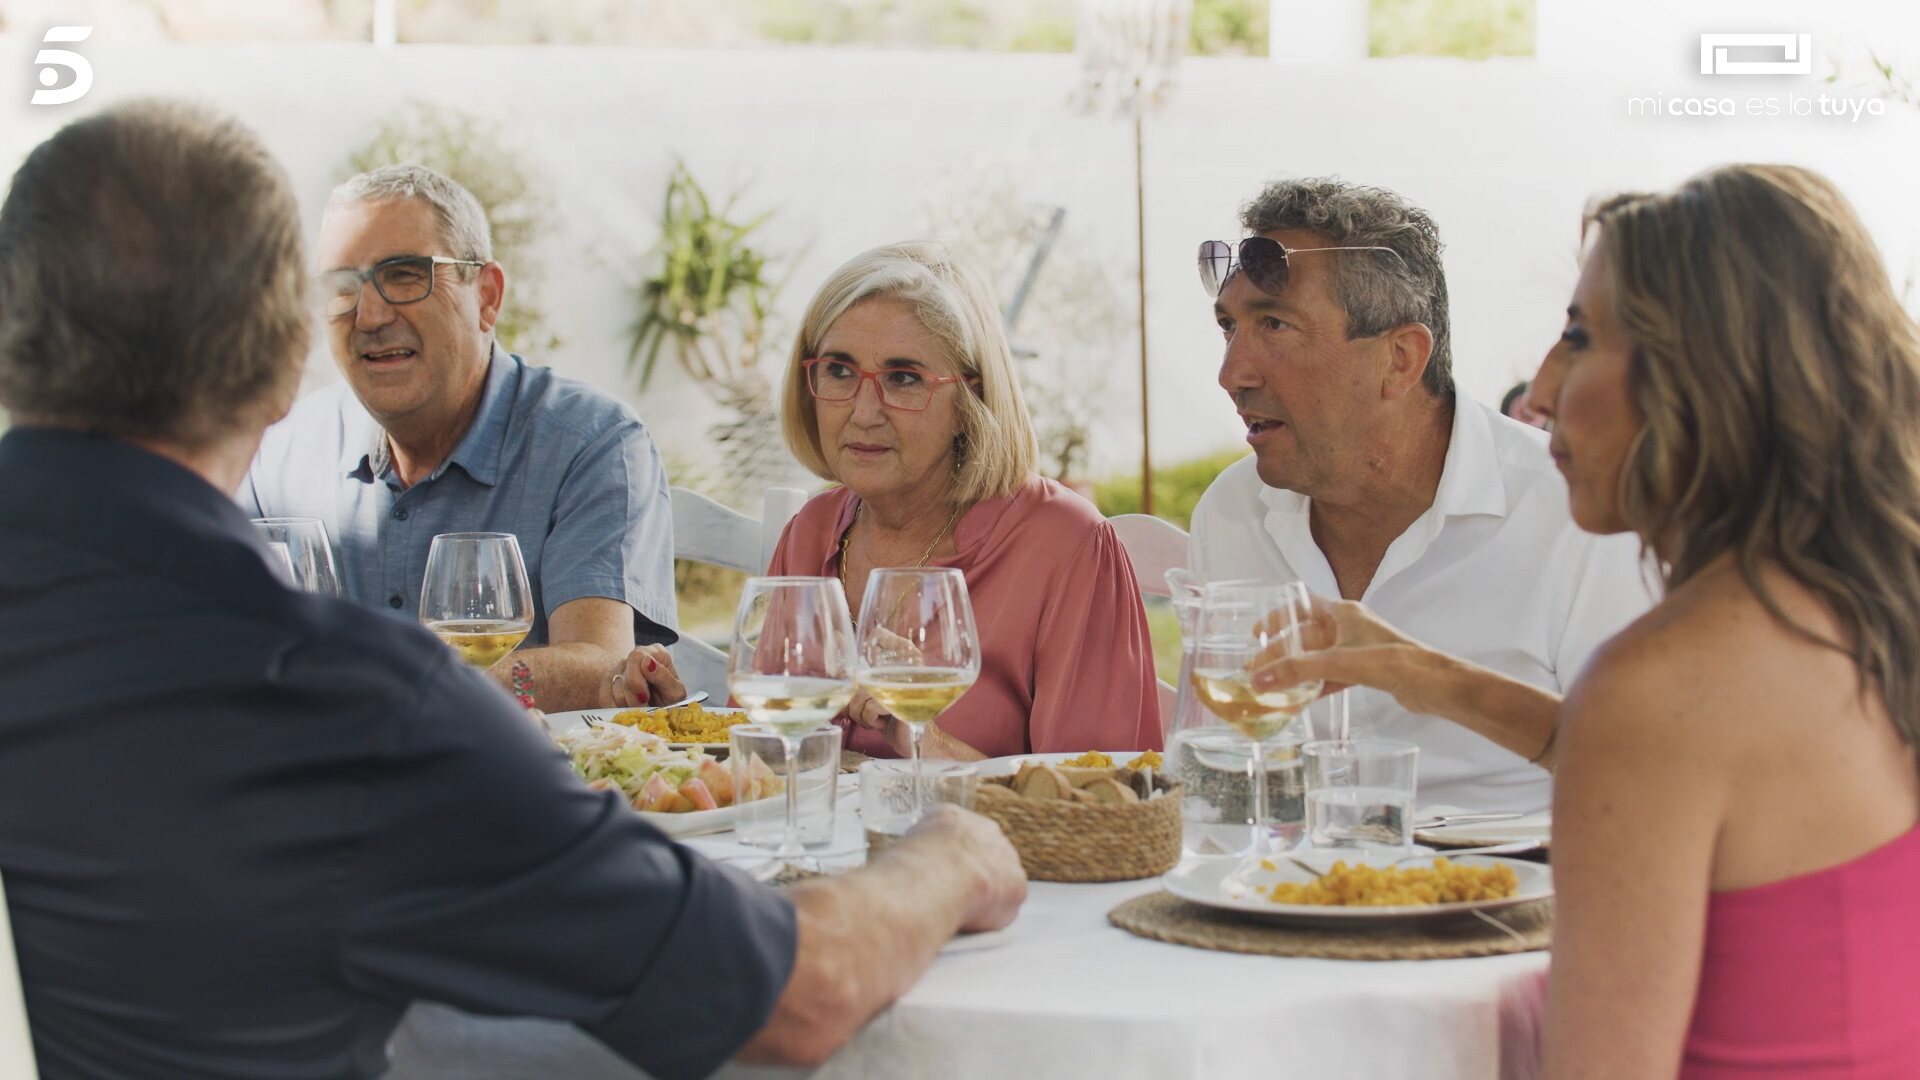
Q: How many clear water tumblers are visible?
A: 3